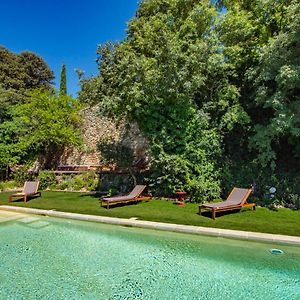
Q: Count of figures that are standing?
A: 0